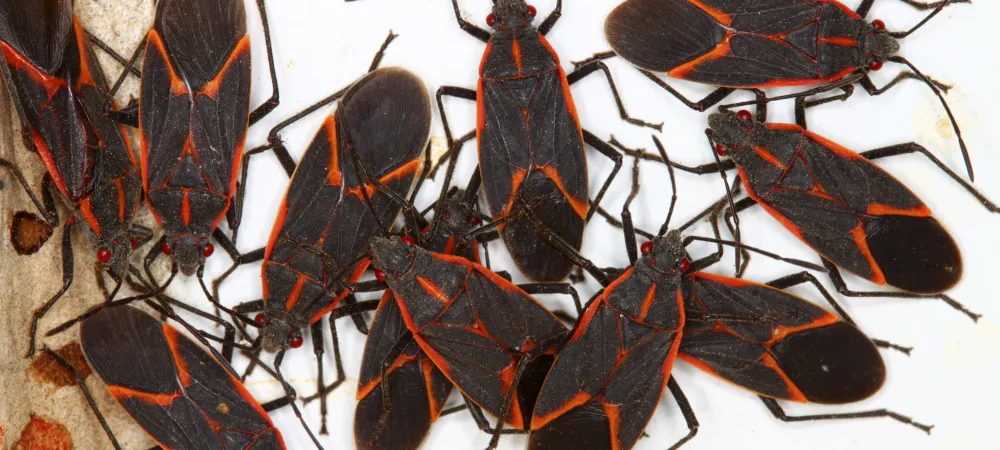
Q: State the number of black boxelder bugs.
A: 11